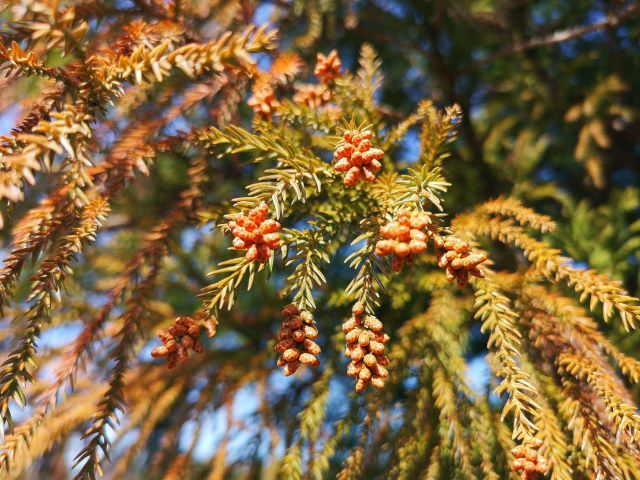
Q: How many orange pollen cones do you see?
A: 11